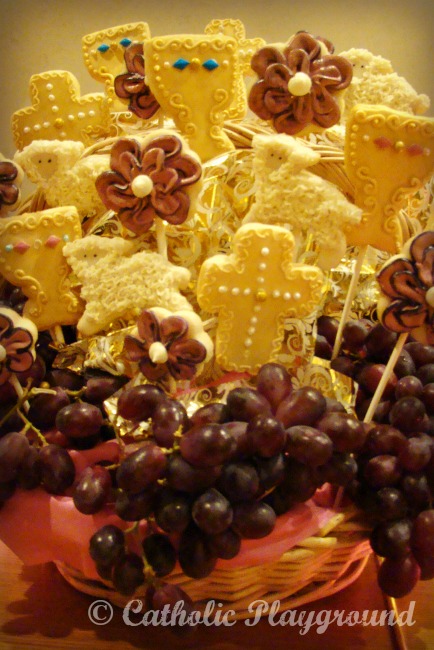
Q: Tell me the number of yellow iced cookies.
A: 7